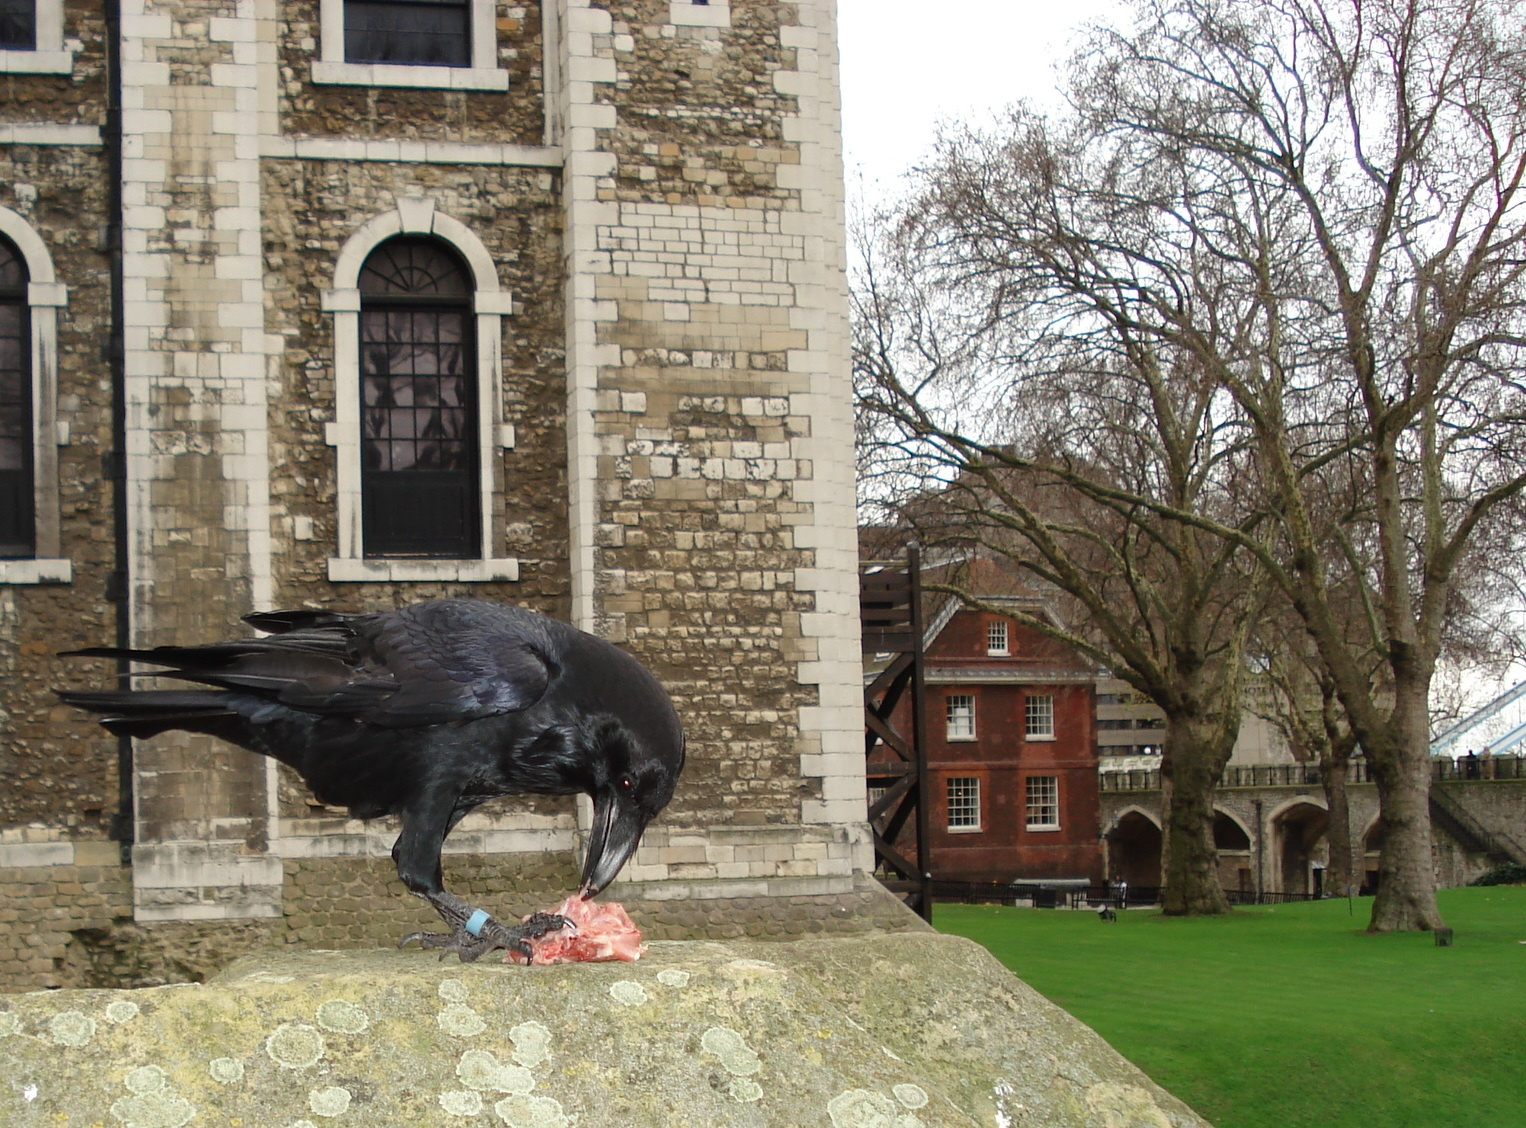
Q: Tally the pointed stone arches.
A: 4